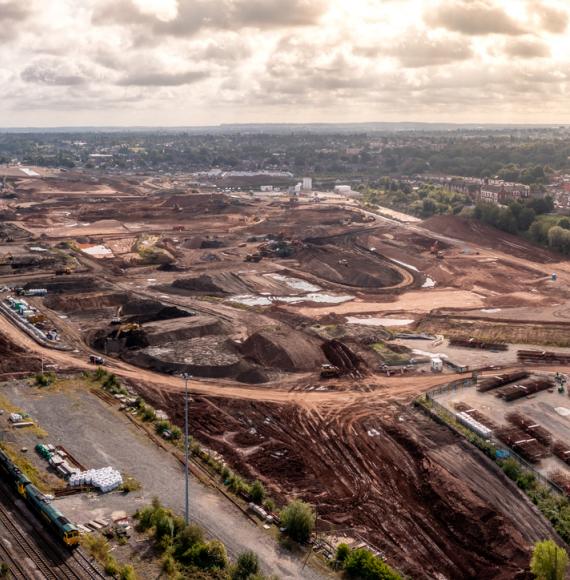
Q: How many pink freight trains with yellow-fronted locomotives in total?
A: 0